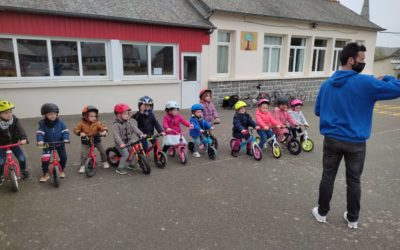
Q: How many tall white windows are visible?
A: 5